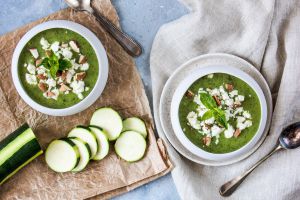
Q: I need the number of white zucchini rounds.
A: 7